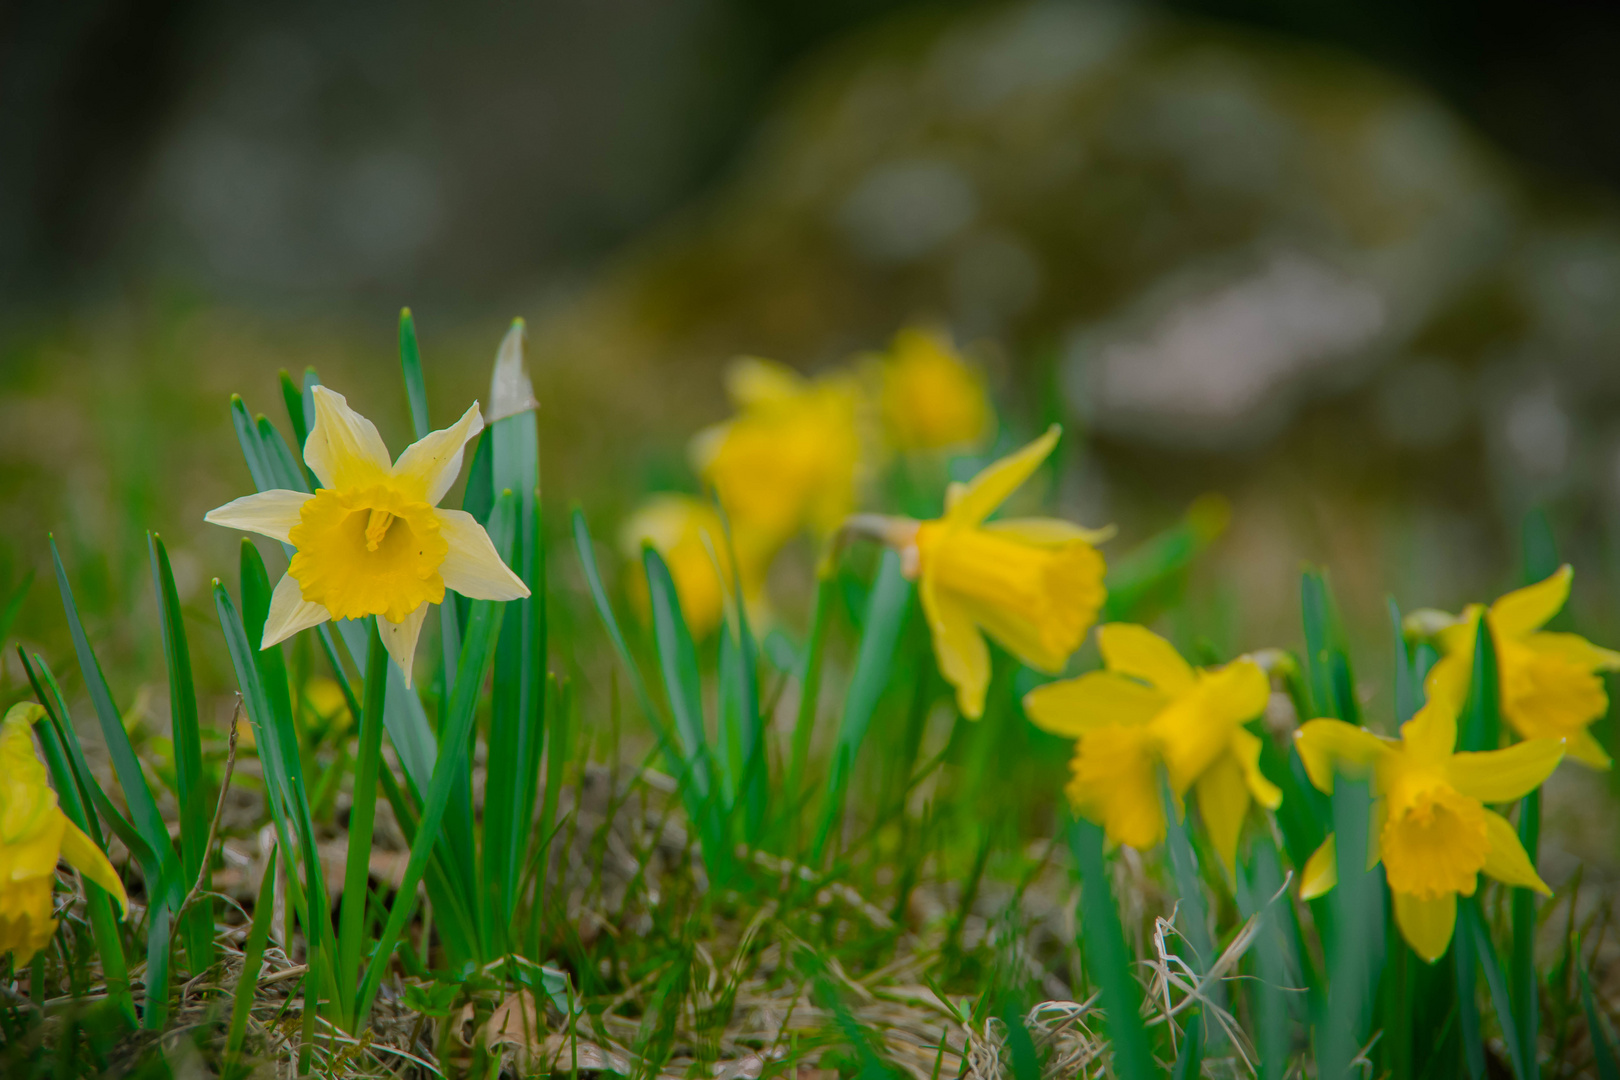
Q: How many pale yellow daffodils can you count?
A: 1